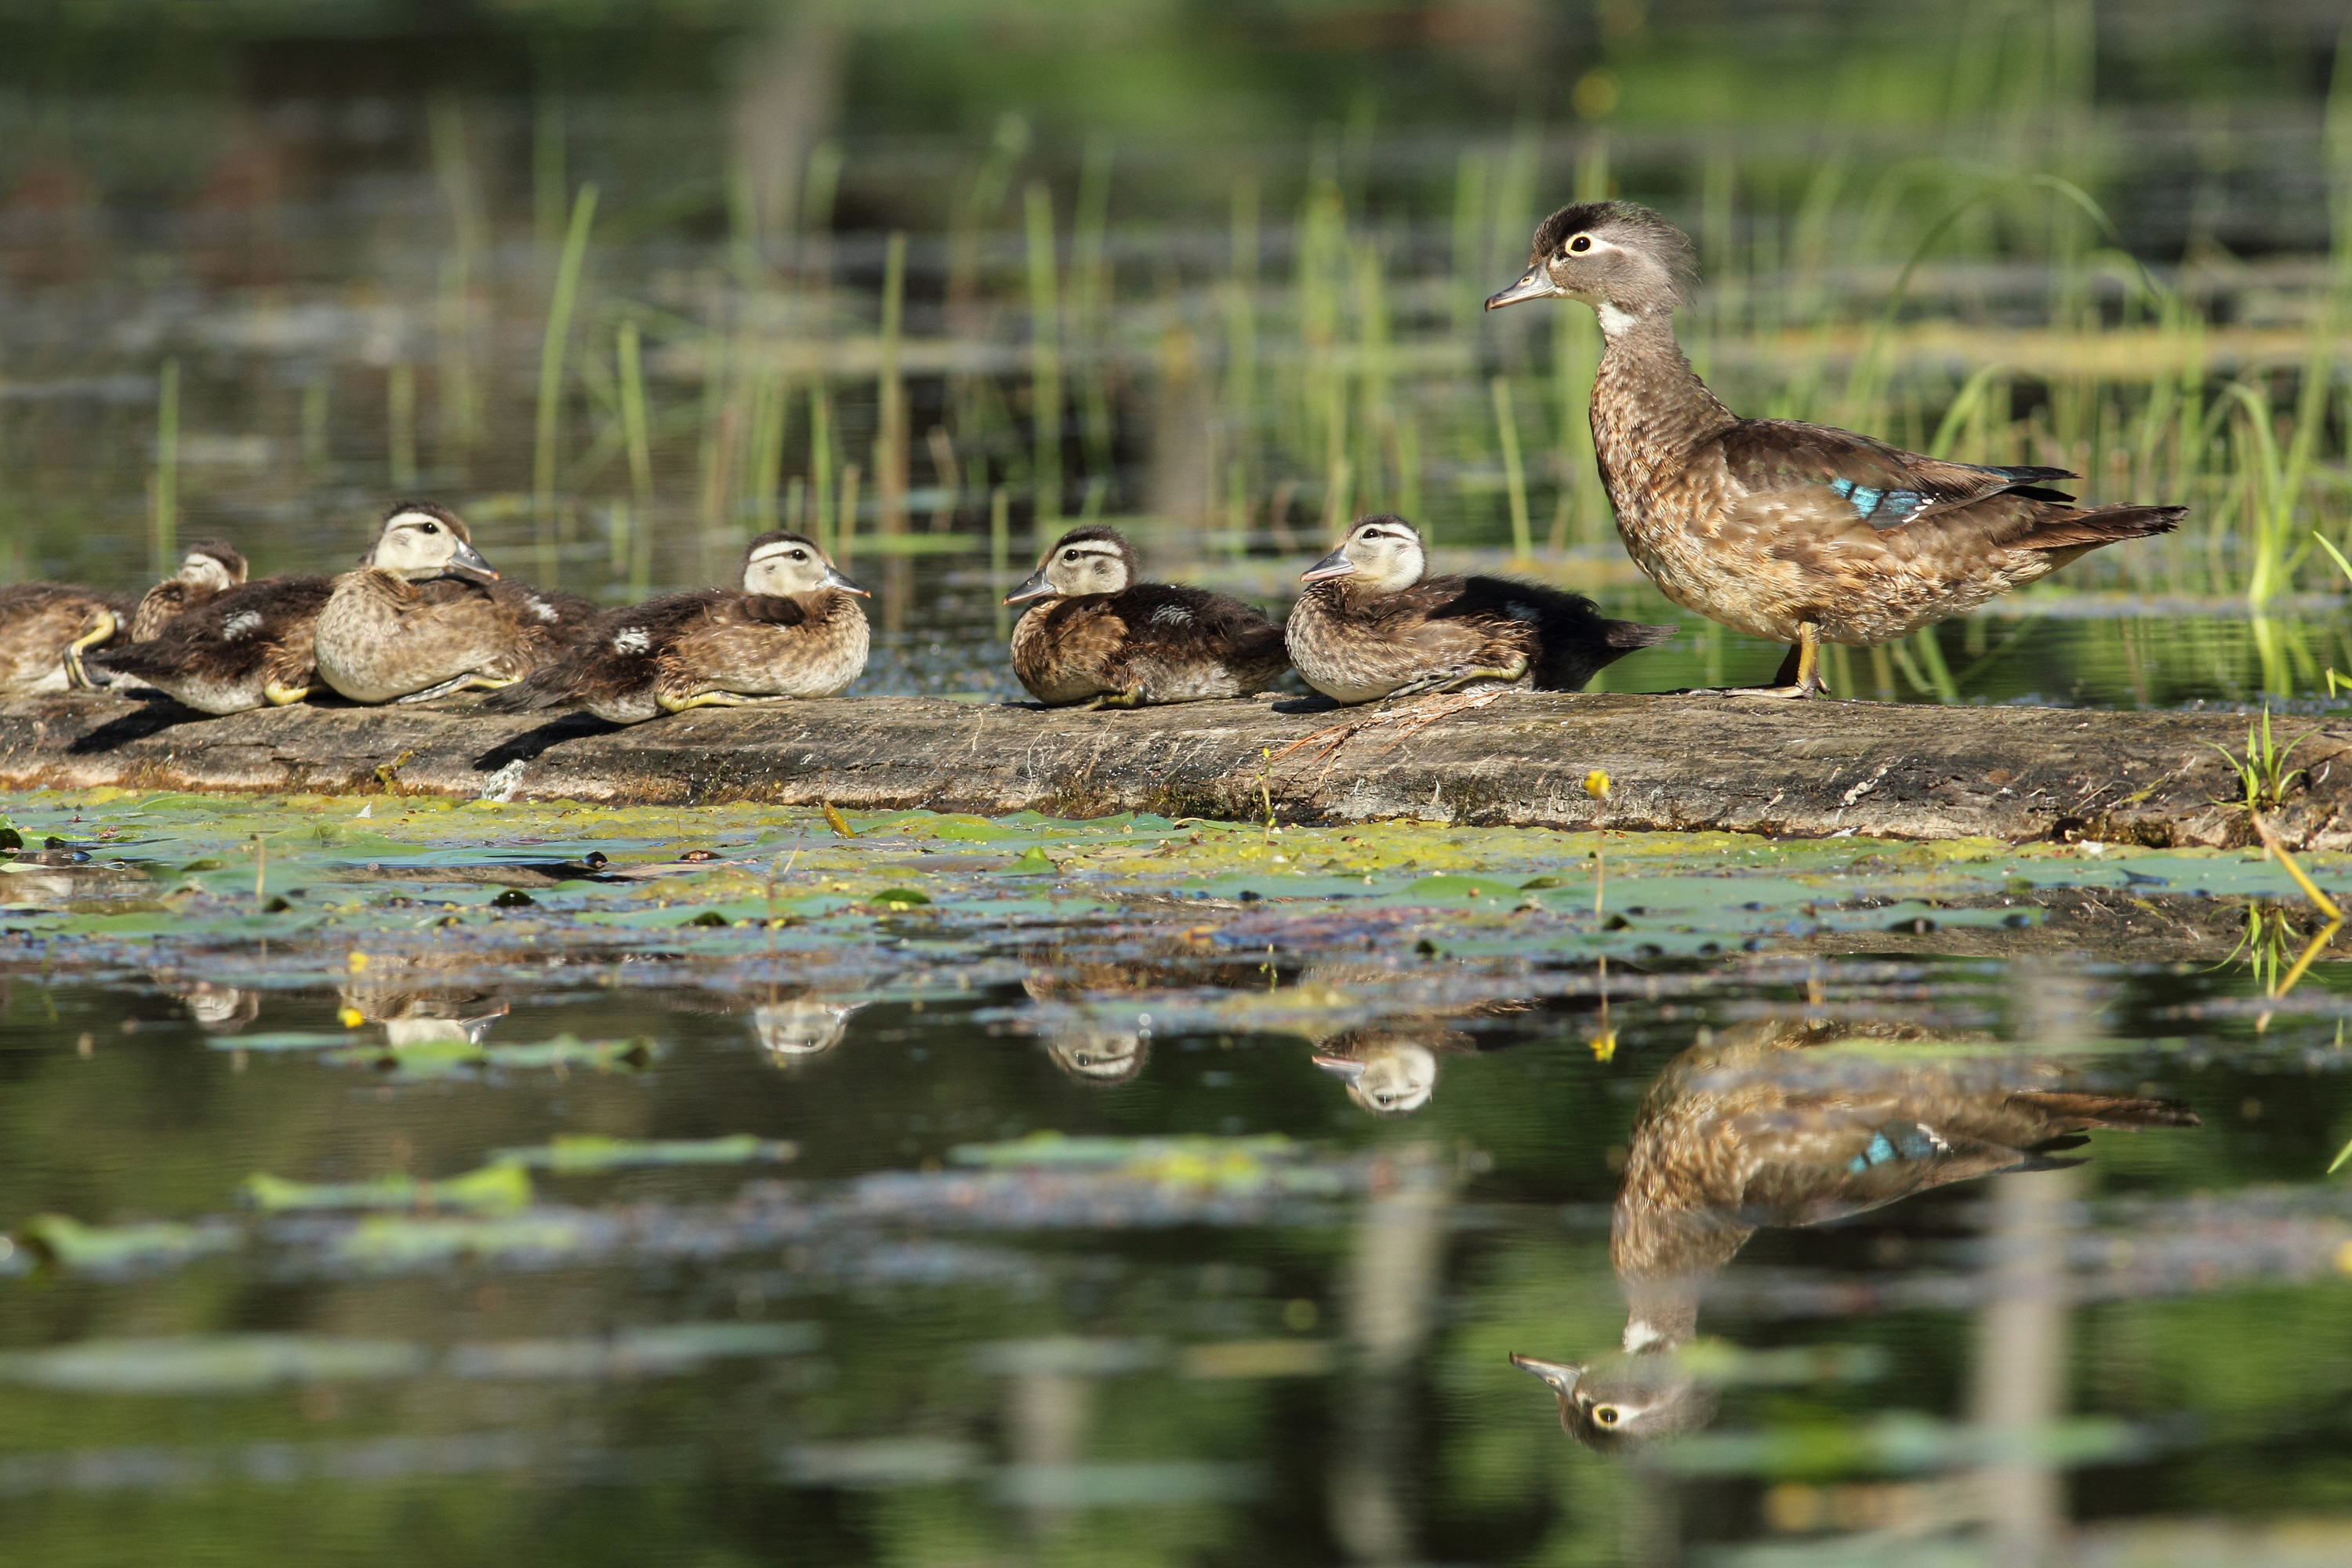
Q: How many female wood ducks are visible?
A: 1